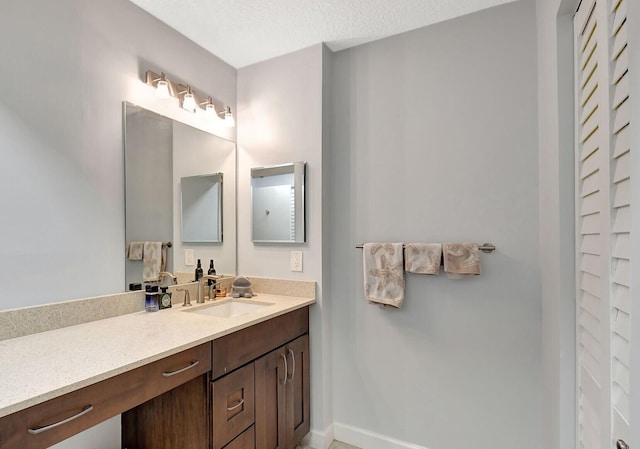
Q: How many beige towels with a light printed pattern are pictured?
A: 3